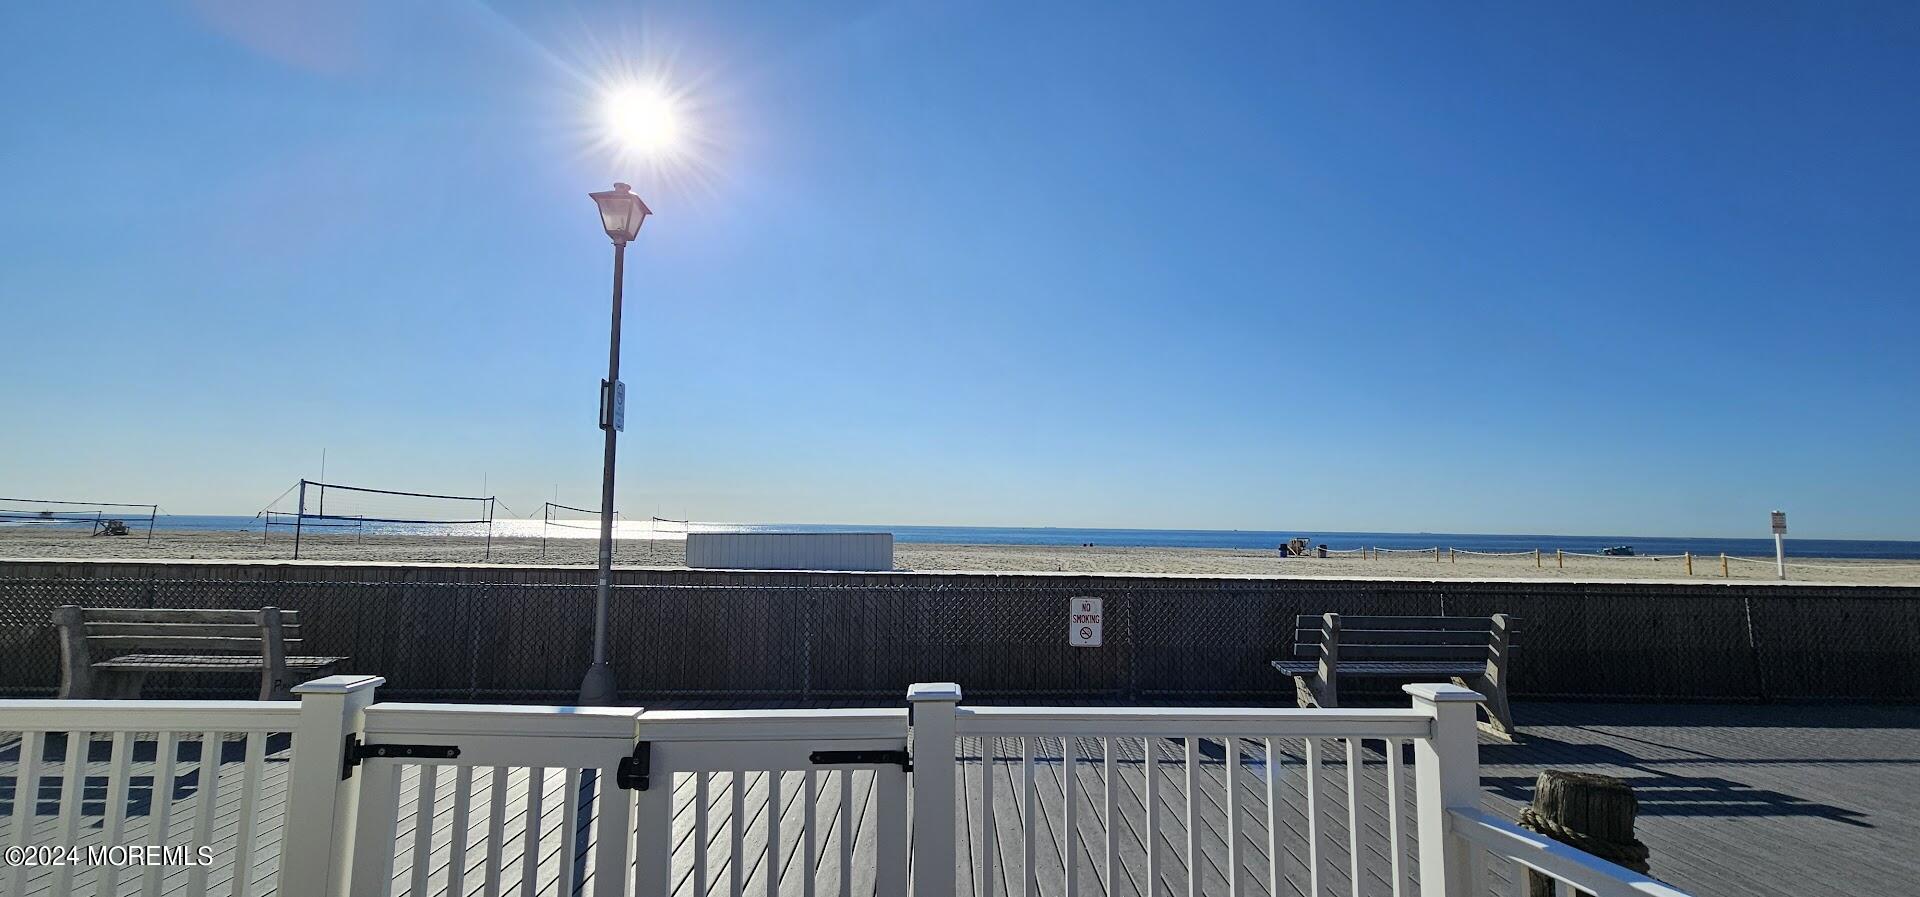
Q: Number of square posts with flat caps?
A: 3